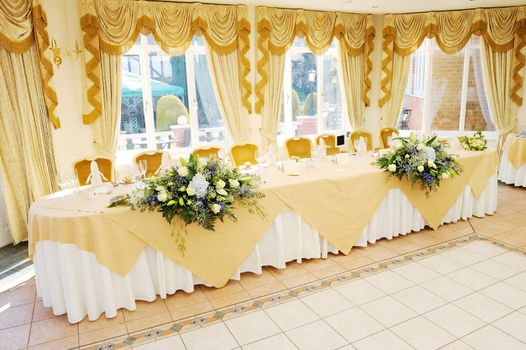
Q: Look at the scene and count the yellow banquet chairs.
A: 8